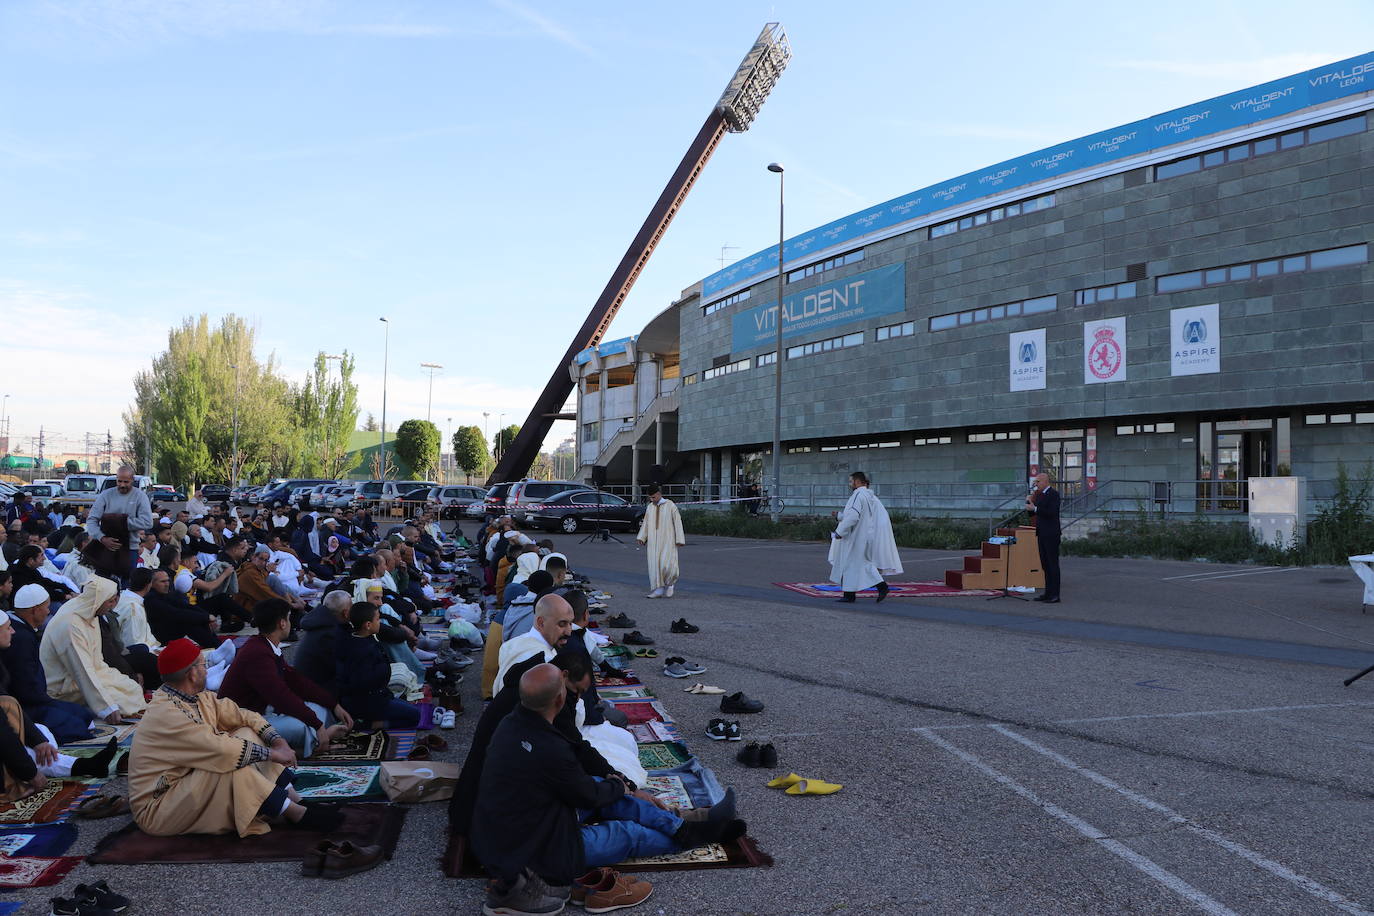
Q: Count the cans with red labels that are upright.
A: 0